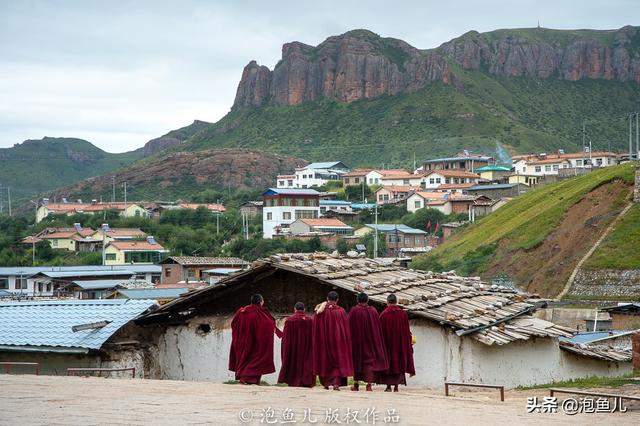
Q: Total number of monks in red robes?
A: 5